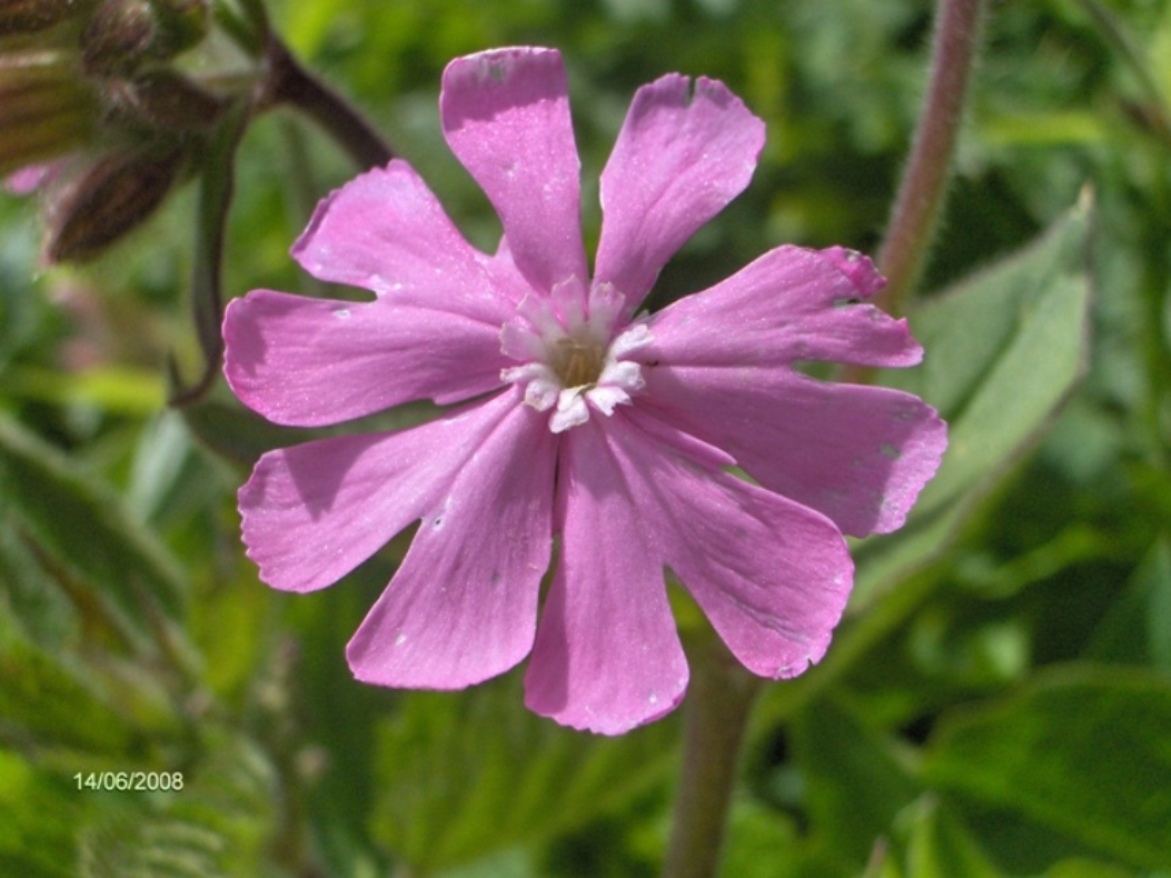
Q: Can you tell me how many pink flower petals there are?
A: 10